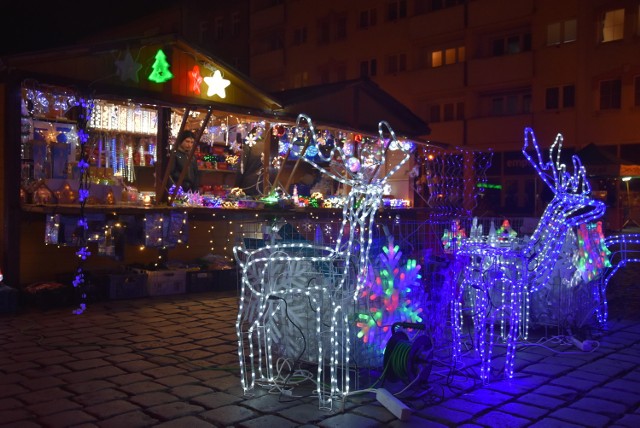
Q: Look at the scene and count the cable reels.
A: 1